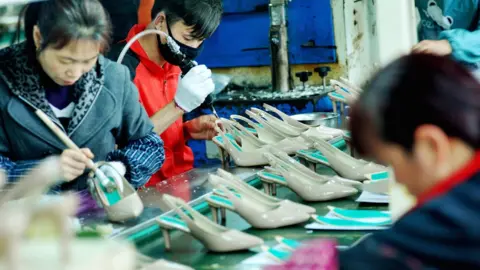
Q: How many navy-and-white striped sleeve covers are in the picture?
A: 2